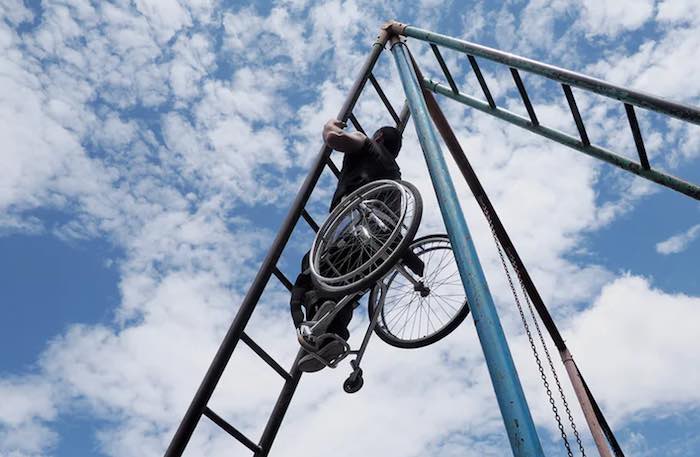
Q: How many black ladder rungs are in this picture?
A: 12